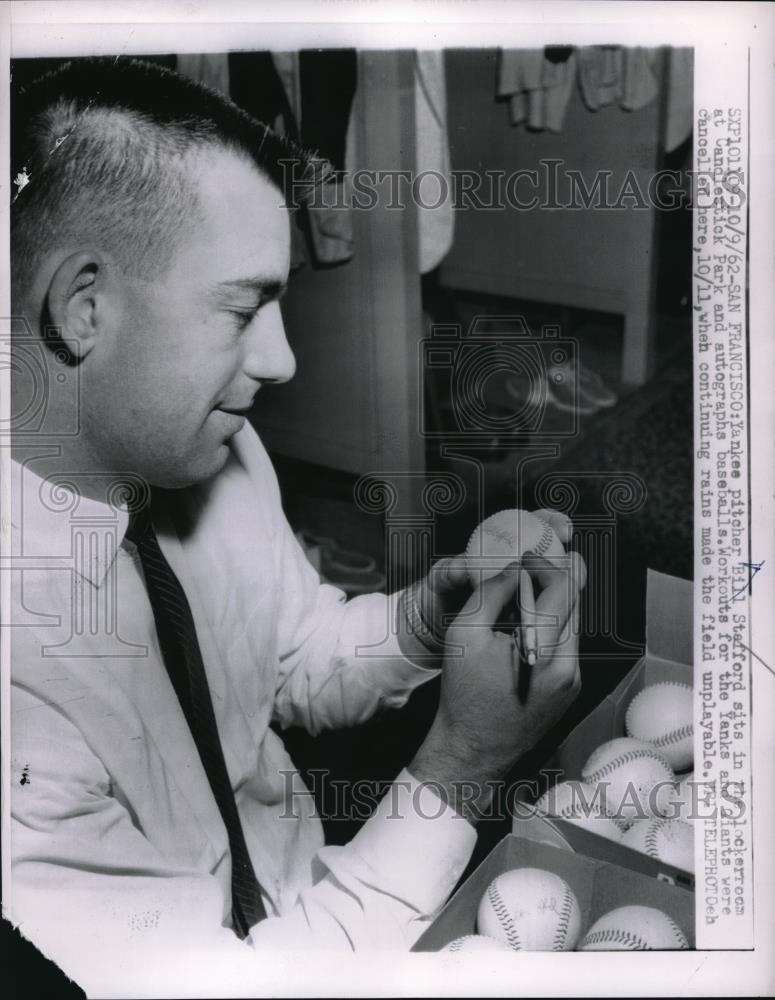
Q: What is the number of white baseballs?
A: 9